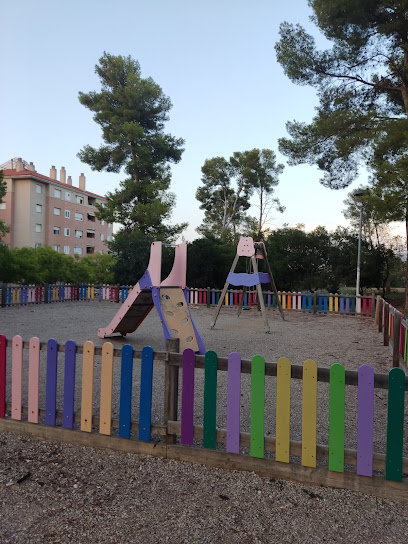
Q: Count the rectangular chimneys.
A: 6